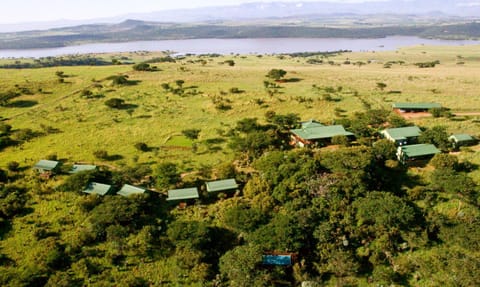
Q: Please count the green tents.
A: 11